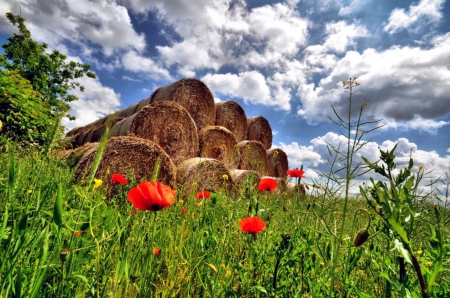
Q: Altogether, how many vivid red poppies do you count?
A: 6